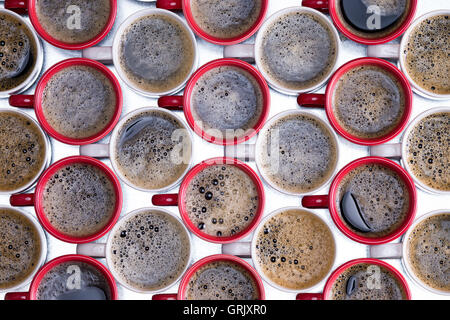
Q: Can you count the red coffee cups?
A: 12